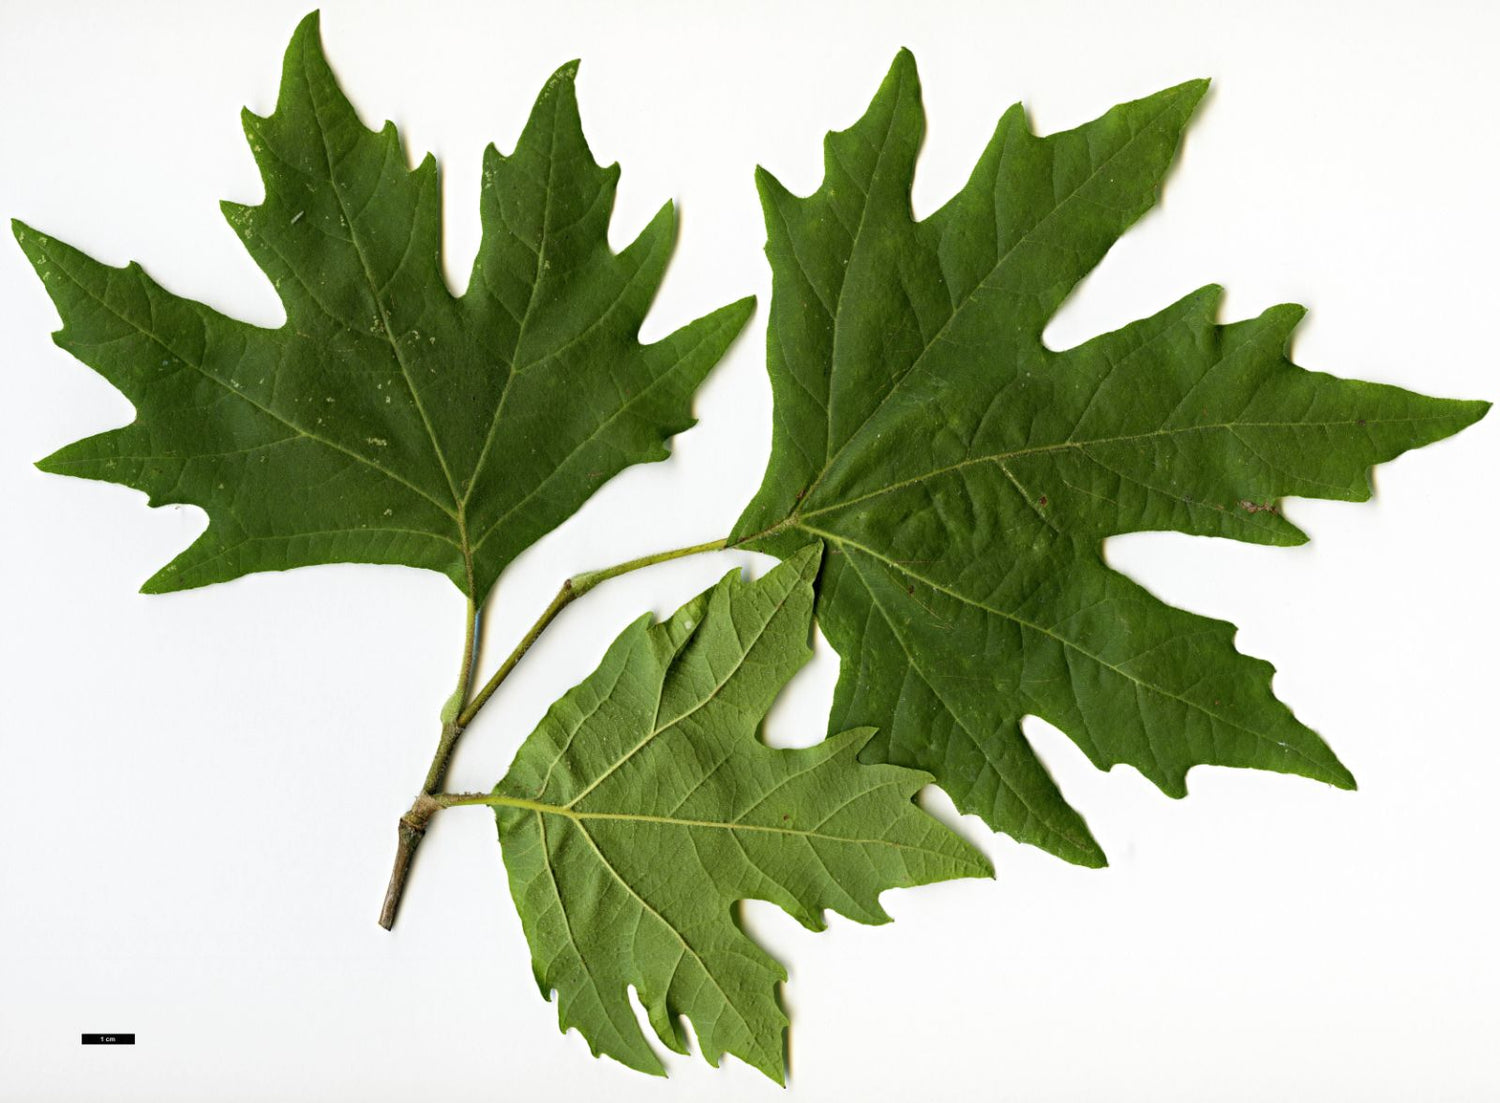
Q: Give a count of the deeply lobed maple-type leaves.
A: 3